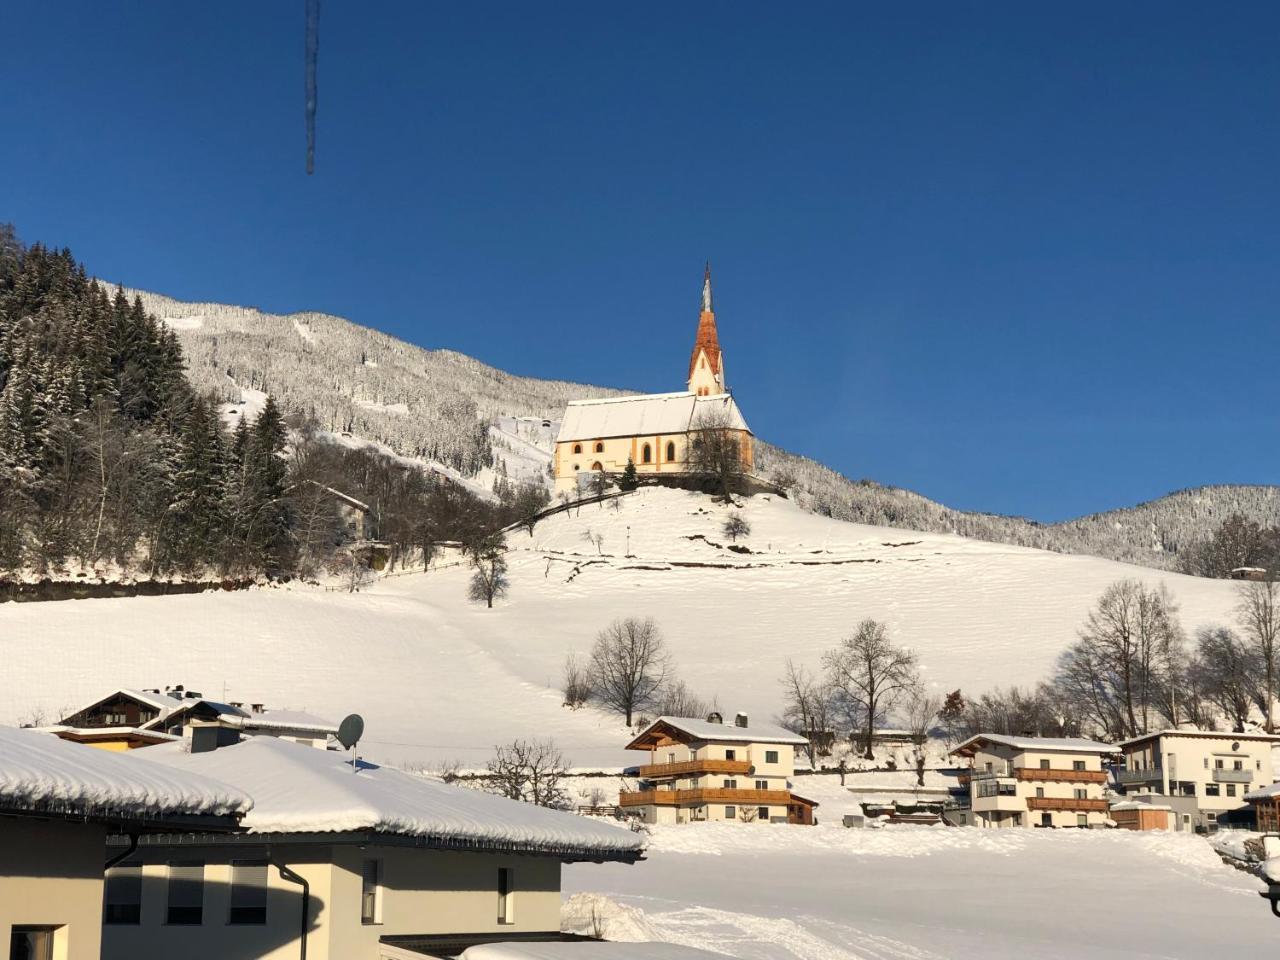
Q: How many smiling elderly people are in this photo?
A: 0